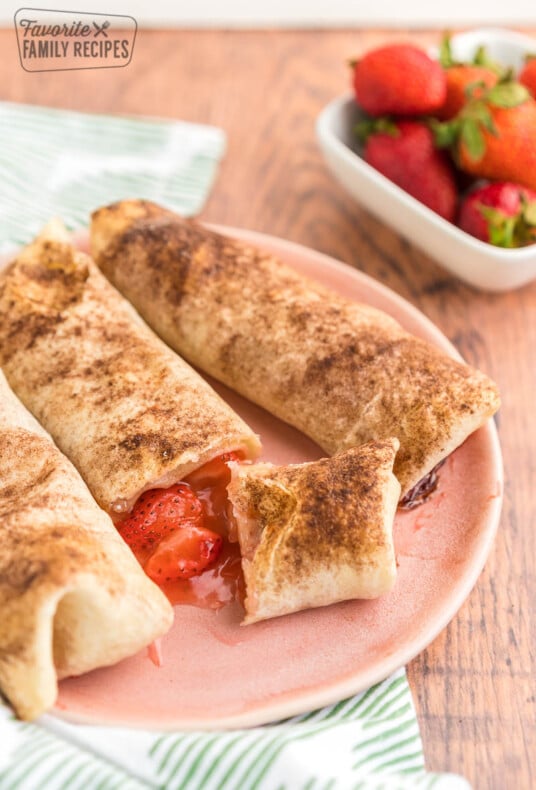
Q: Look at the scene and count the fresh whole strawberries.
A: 6